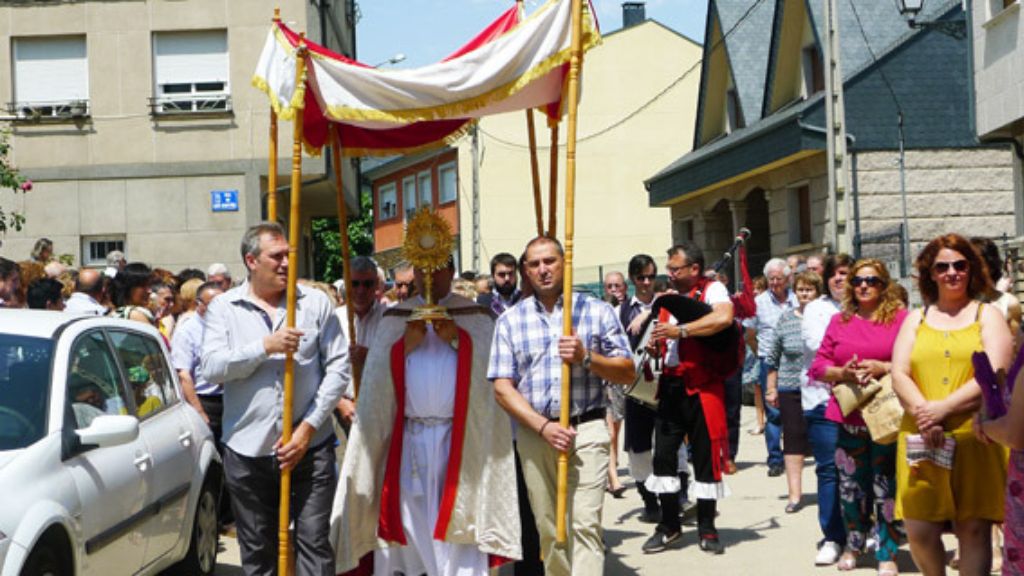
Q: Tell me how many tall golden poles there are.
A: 6